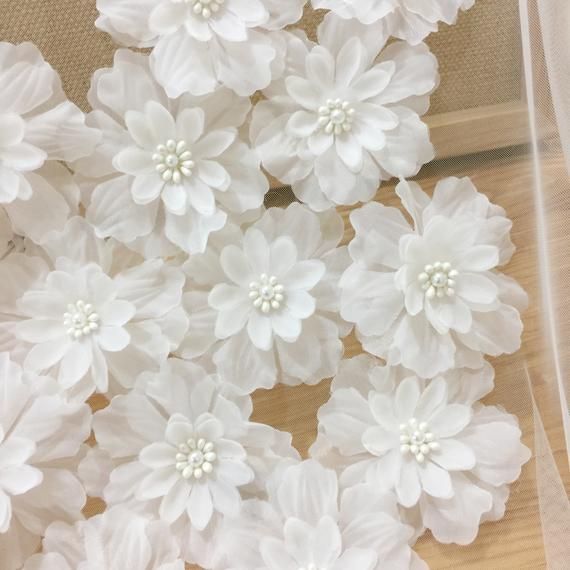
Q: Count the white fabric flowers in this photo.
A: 13